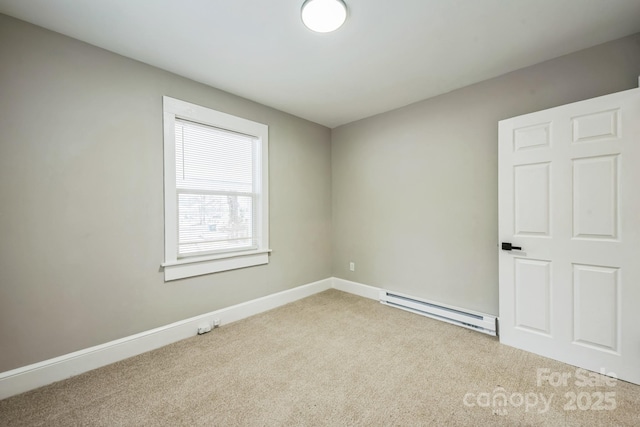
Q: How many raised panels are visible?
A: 6